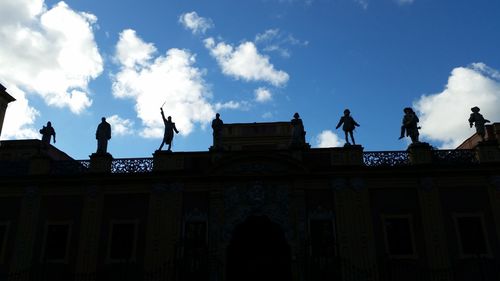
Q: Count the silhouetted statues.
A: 8